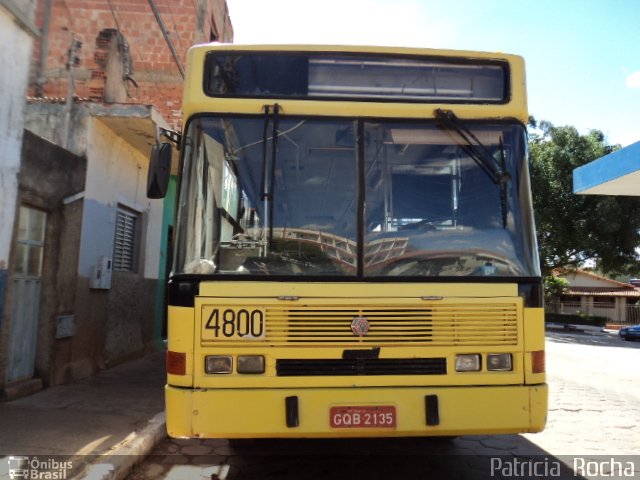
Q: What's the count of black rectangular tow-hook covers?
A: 2